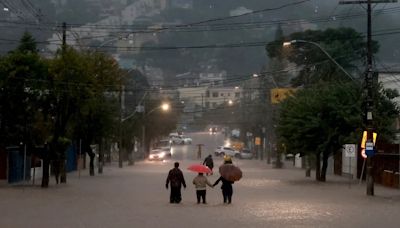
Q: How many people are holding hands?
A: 2